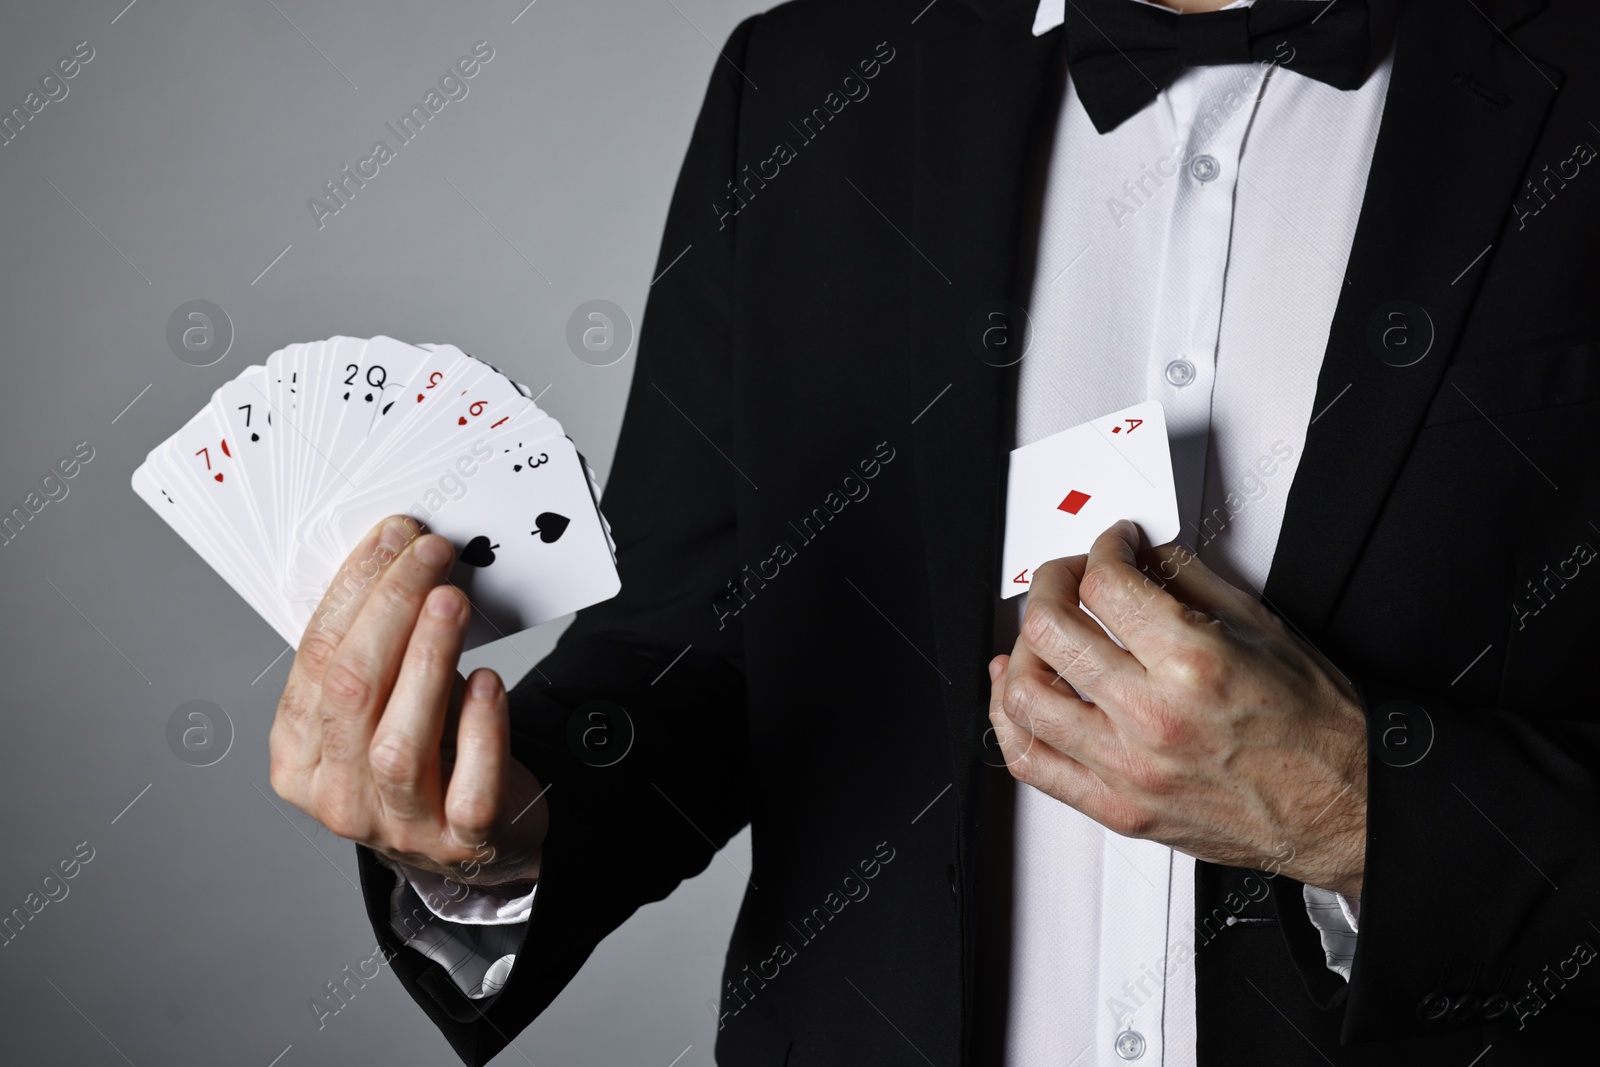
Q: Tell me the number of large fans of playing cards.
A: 1